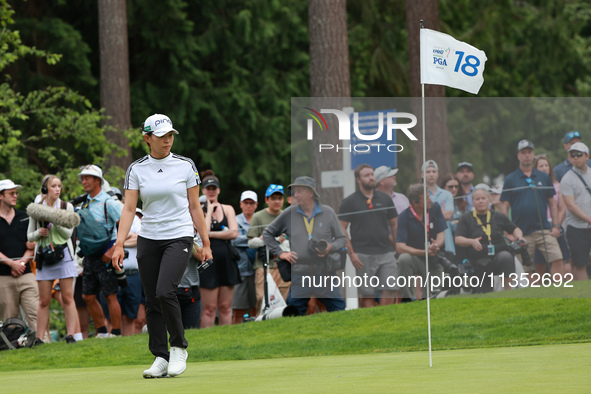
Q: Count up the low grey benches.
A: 0